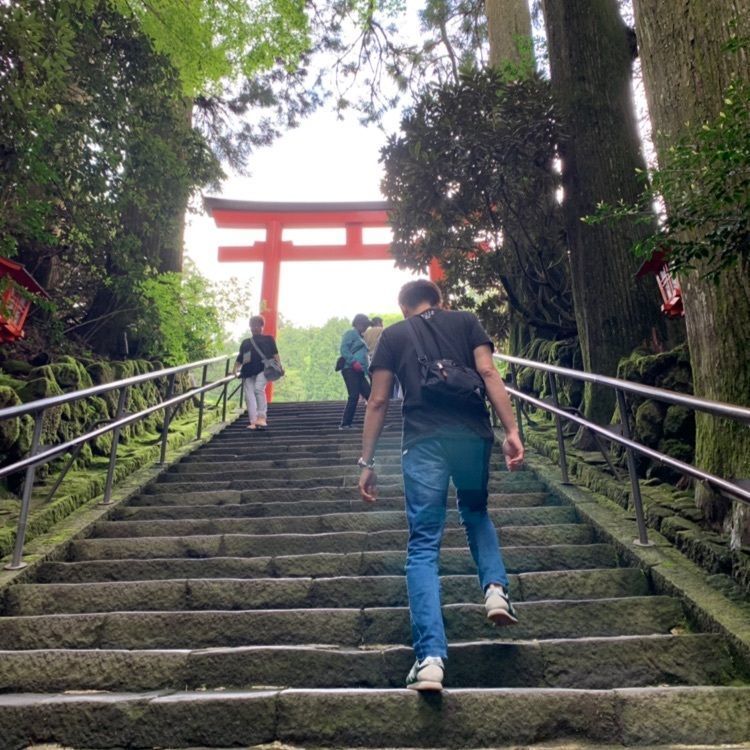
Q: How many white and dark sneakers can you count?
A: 2